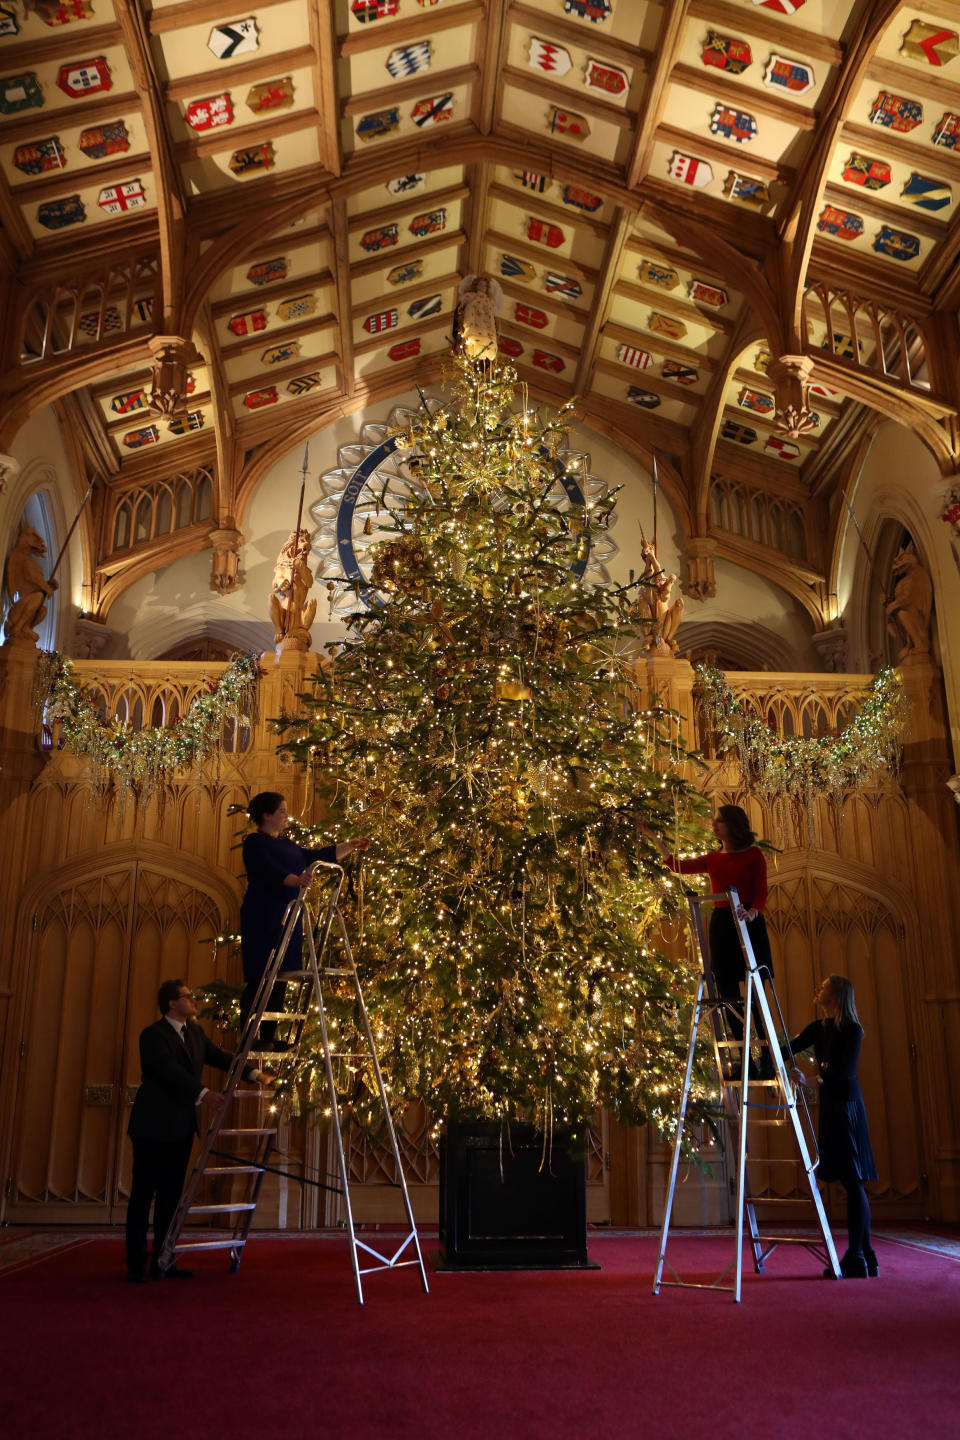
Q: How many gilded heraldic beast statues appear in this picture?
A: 4